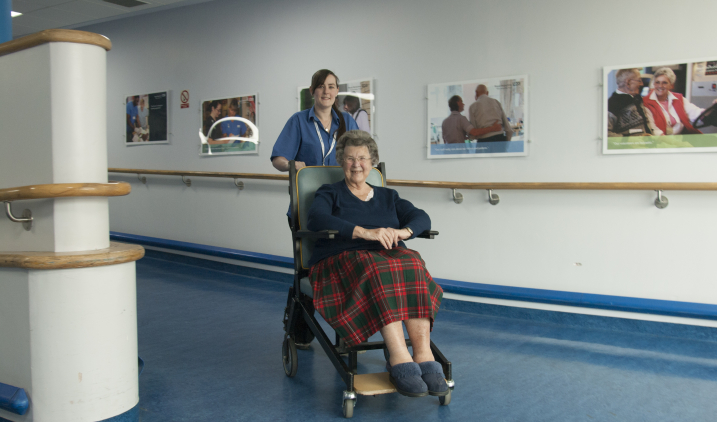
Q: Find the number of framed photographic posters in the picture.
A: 5